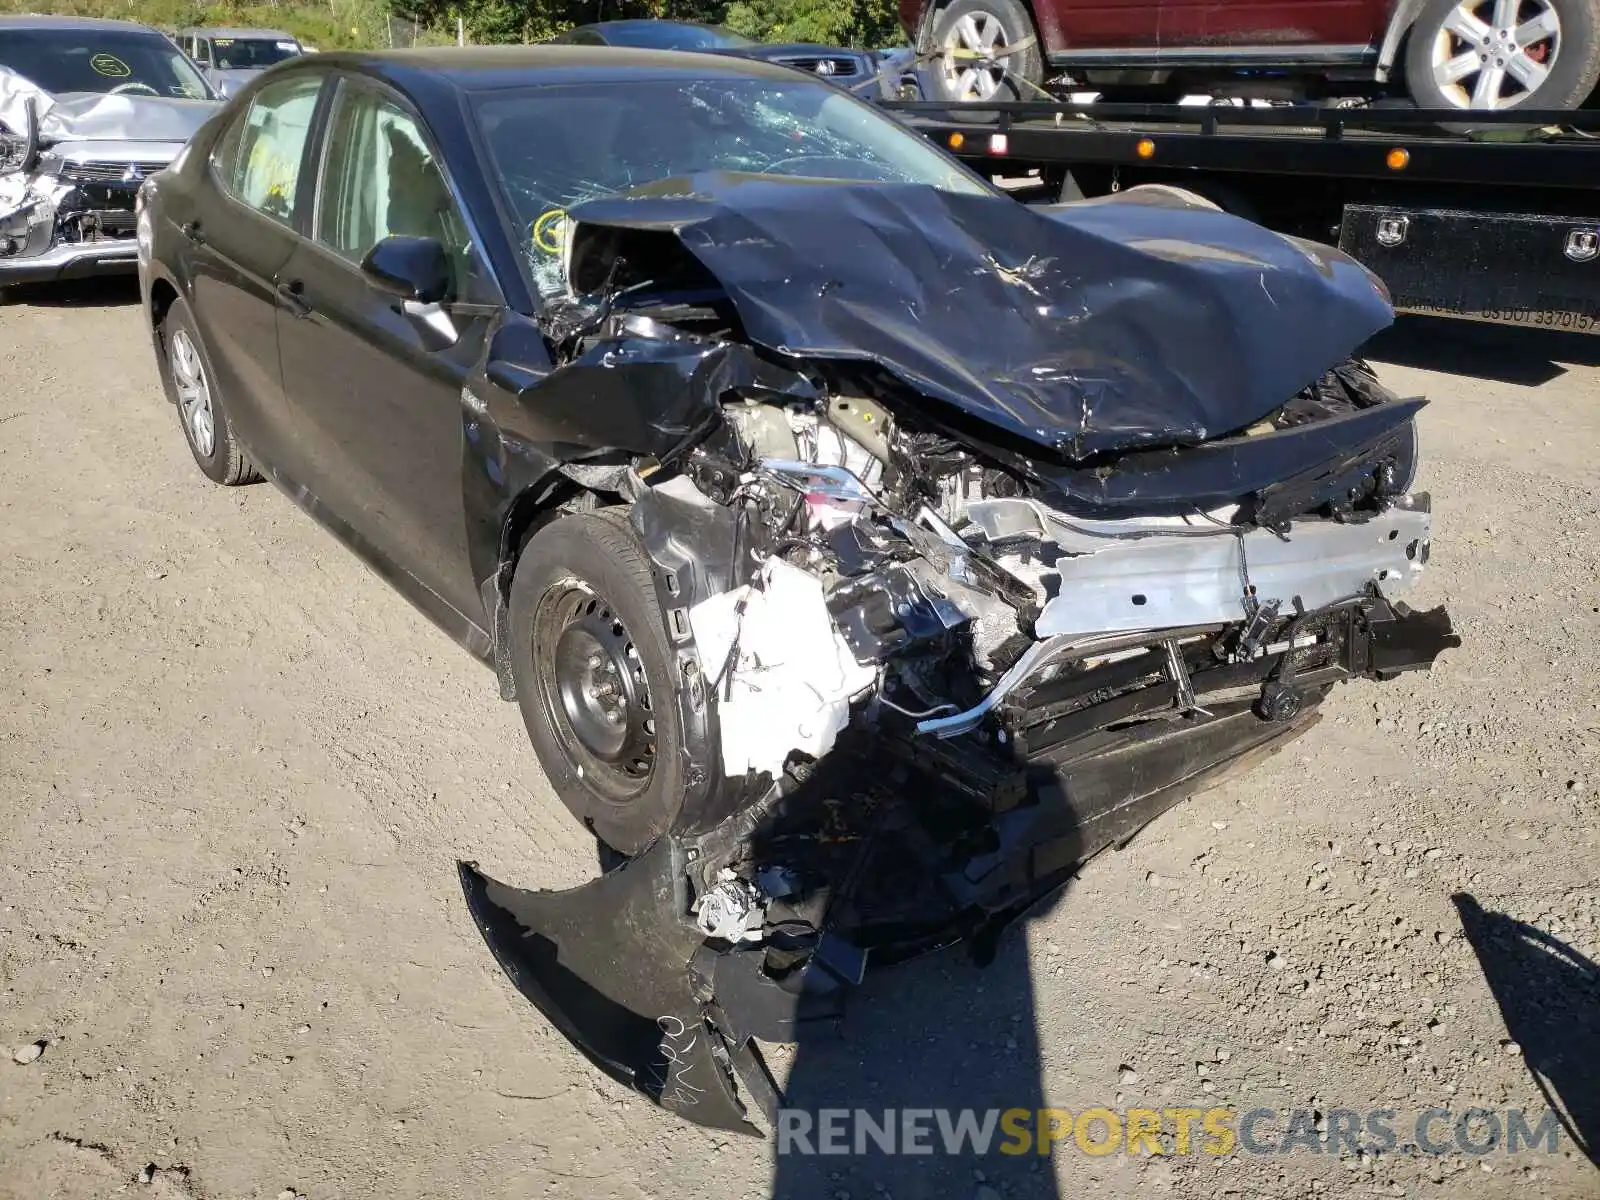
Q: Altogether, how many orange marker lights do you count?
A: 3